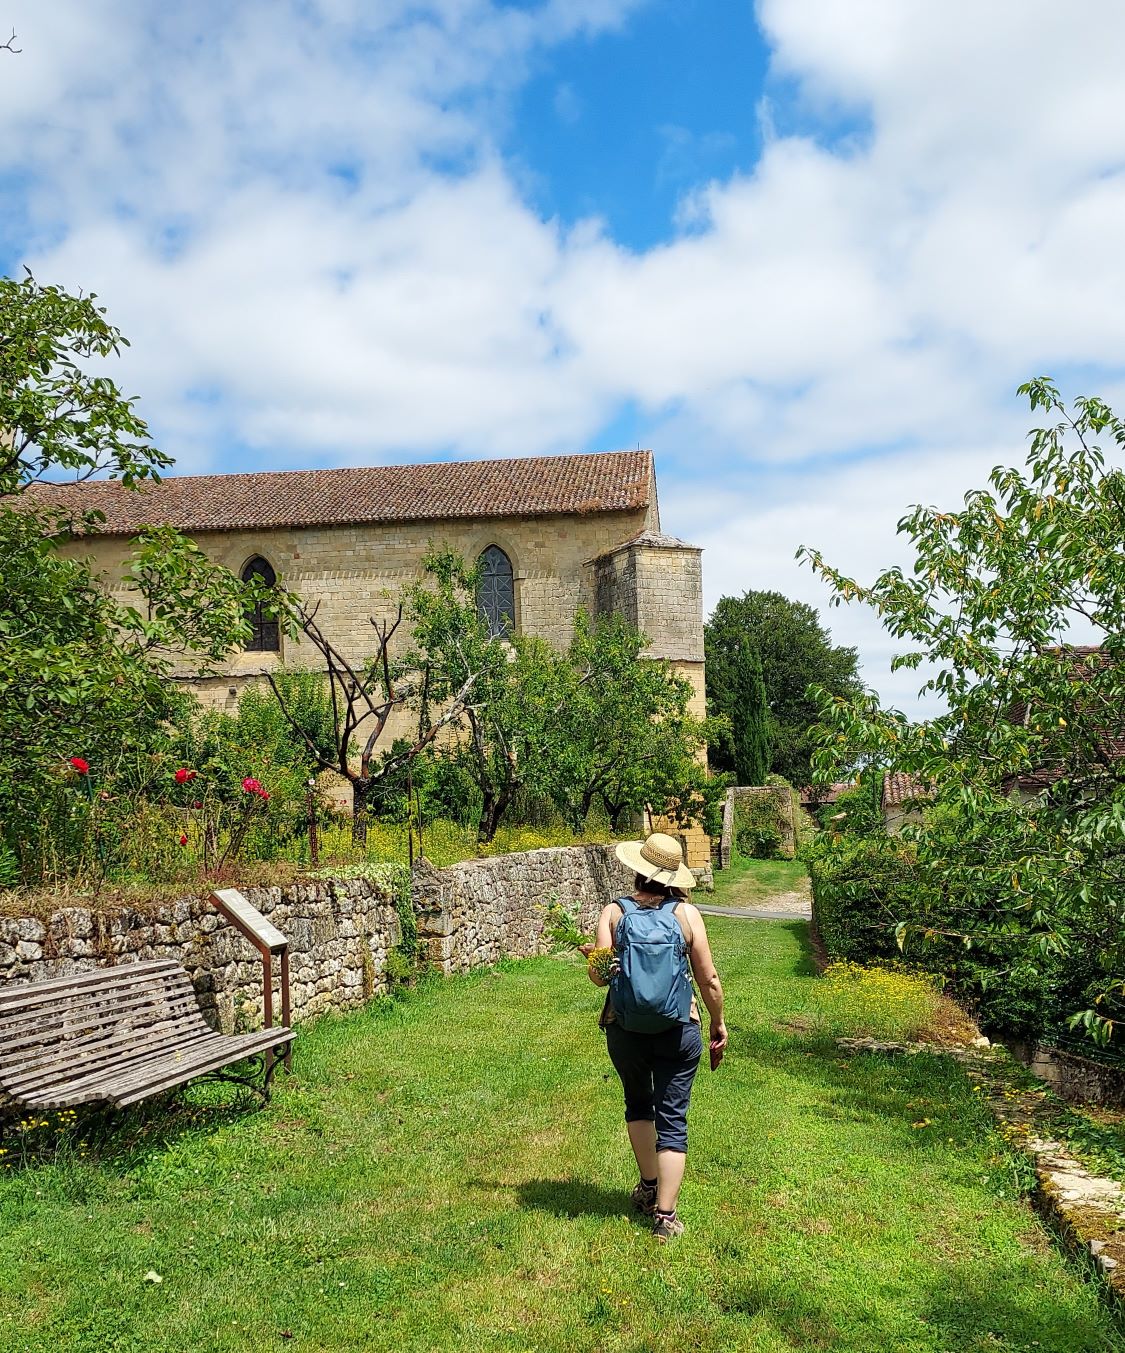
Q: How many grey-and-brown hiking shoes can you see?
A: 2